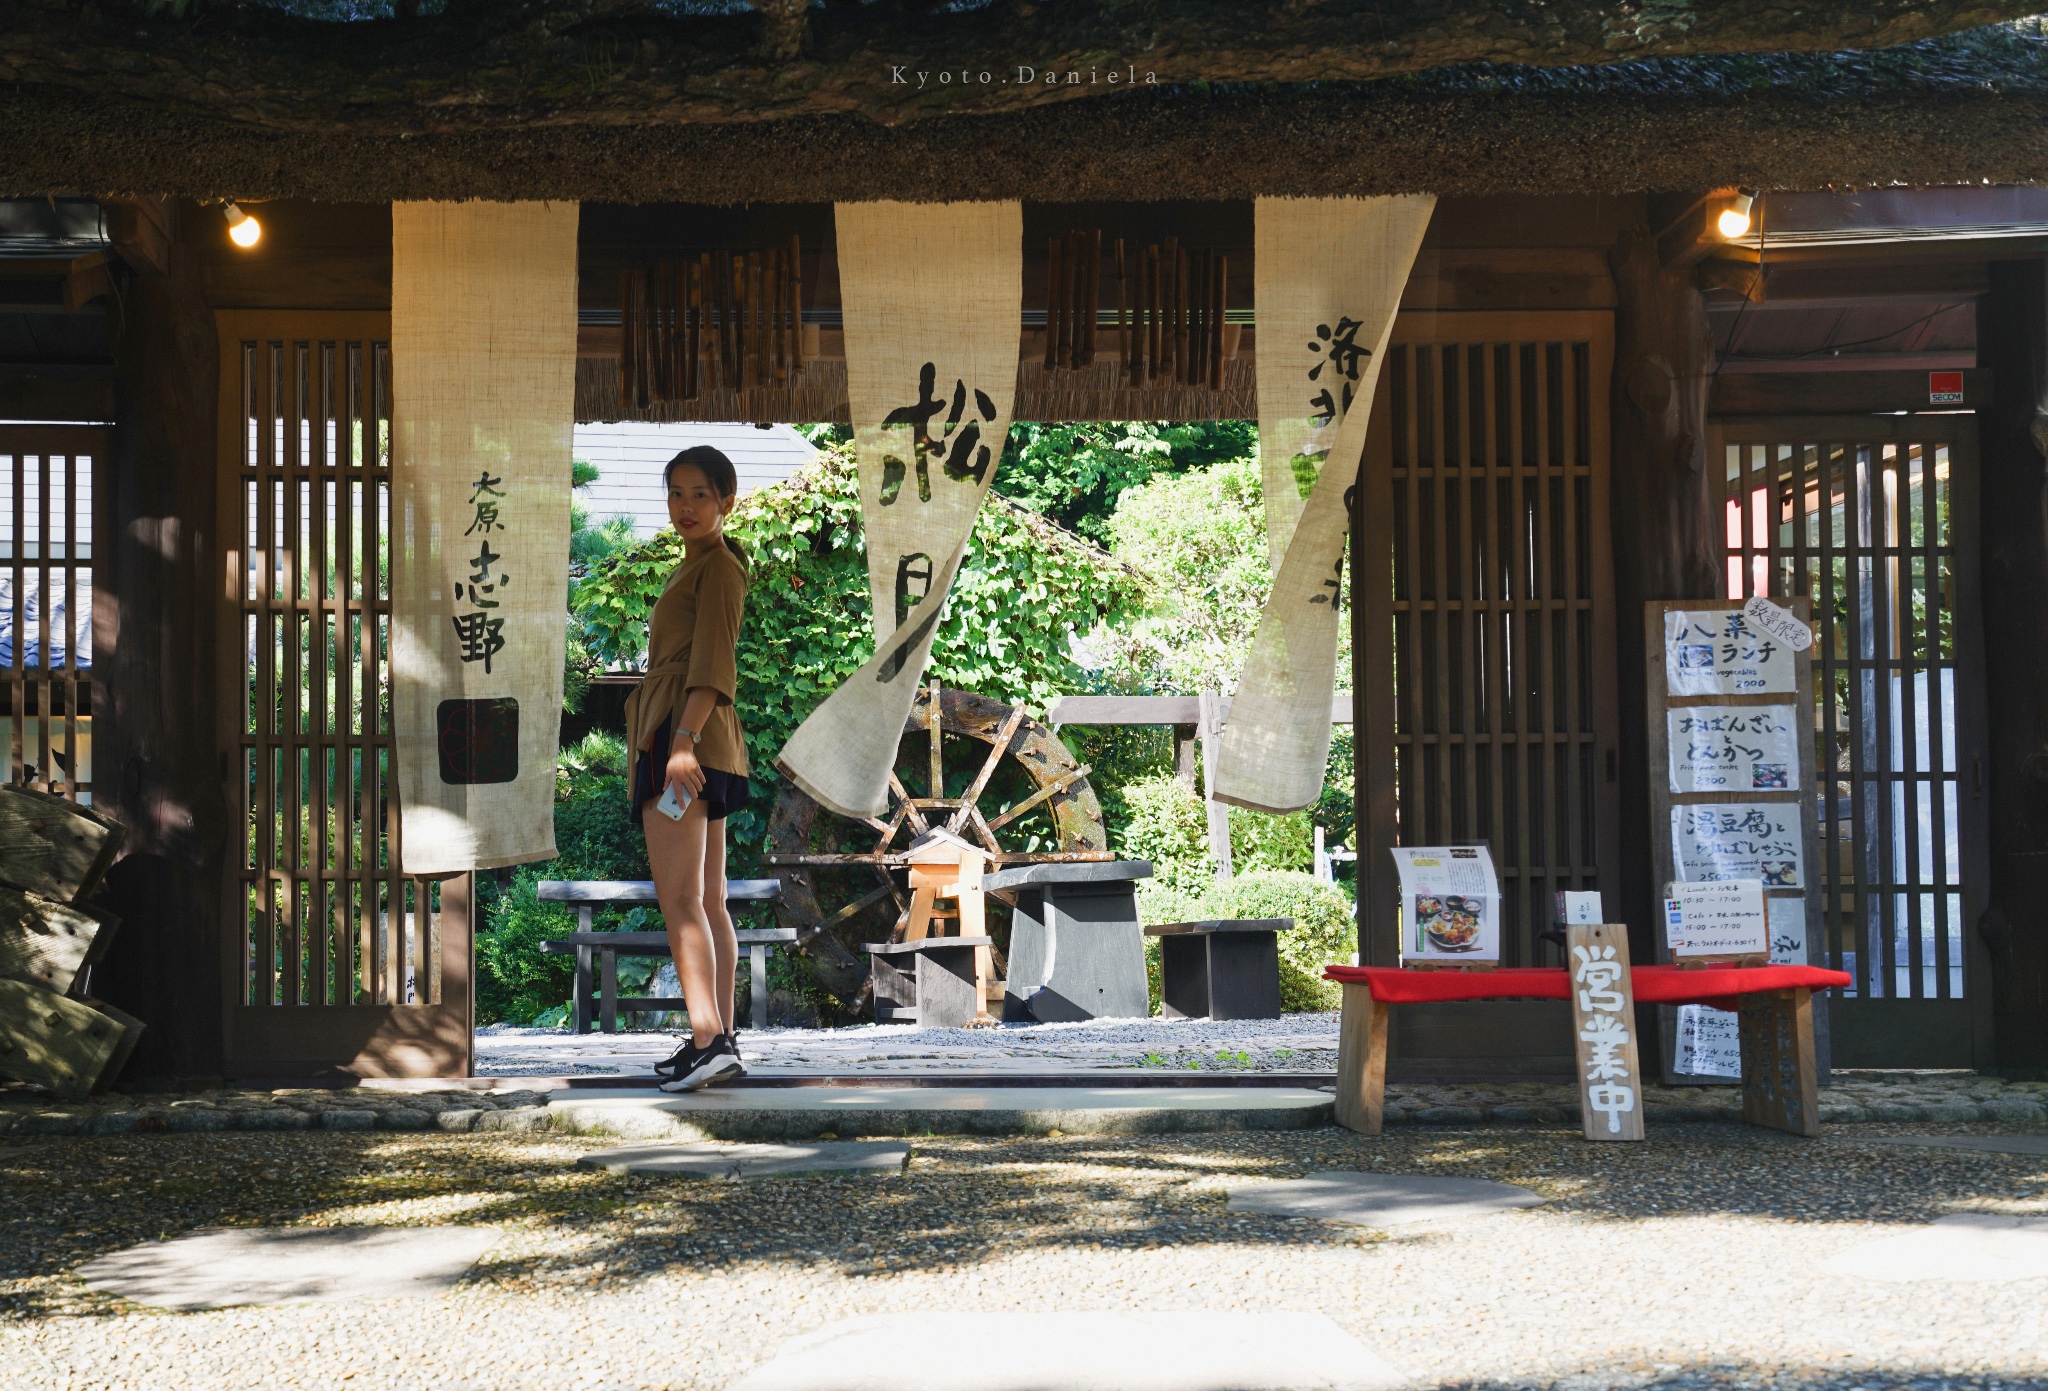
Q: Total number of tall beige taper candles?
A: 0